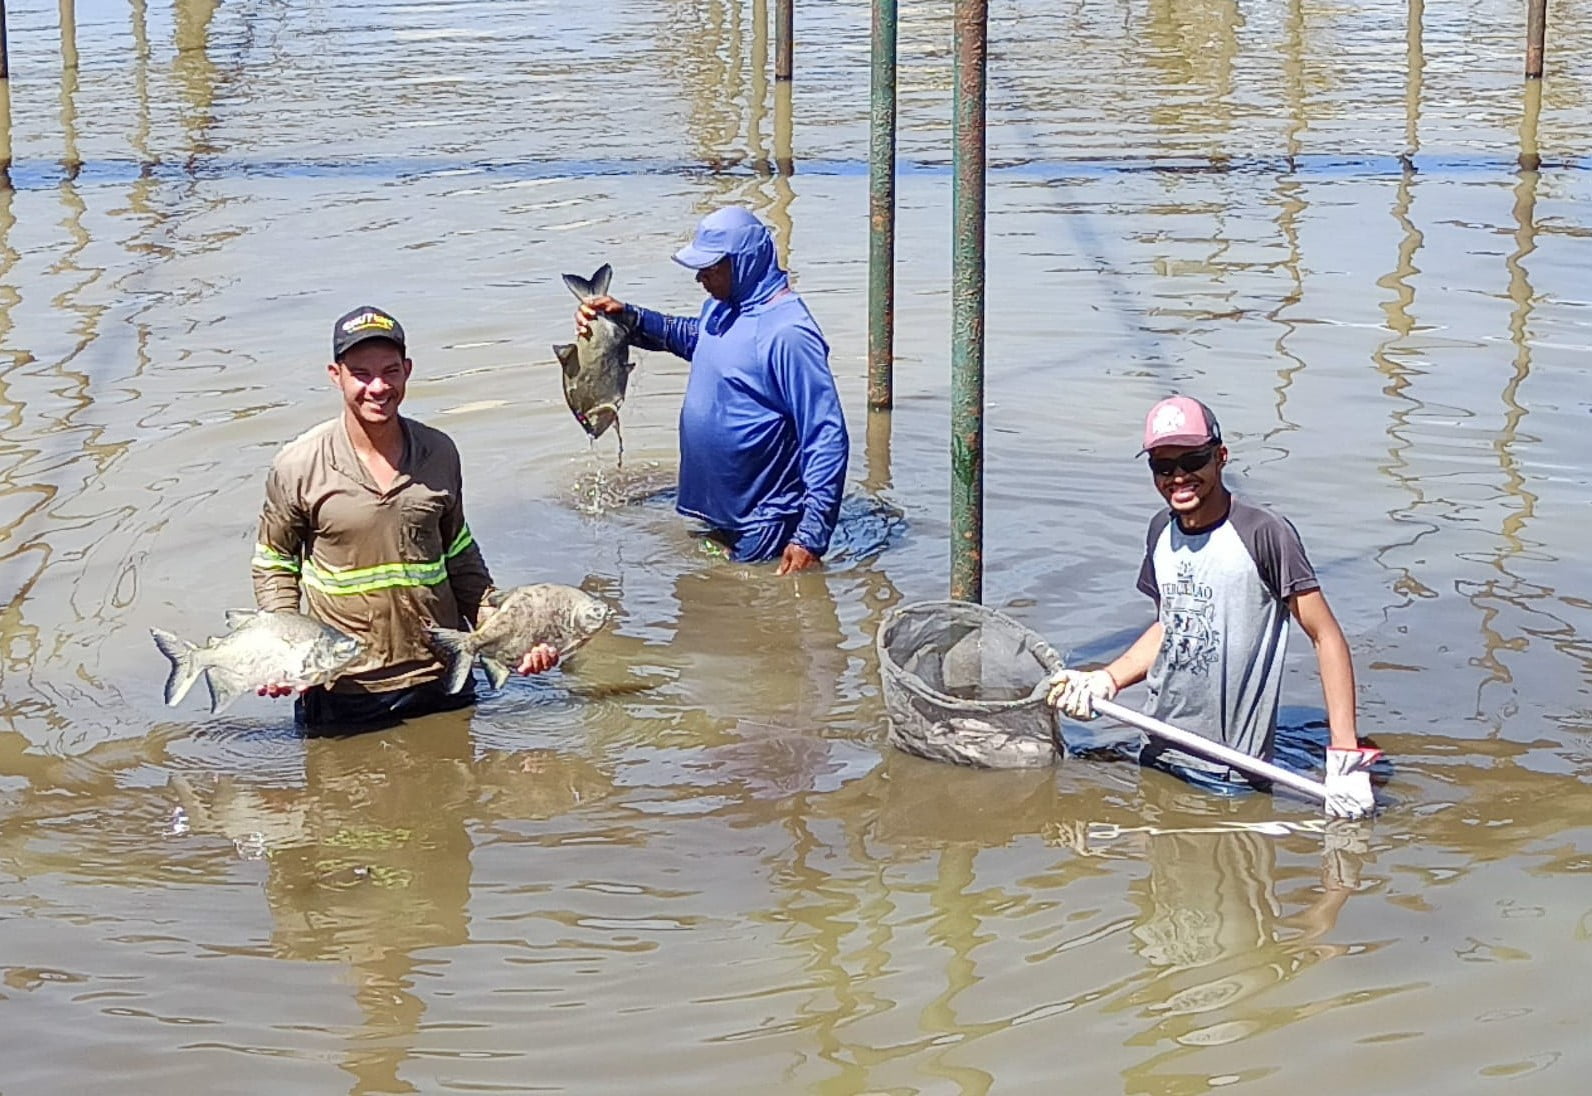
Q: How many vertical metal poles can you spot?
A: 5